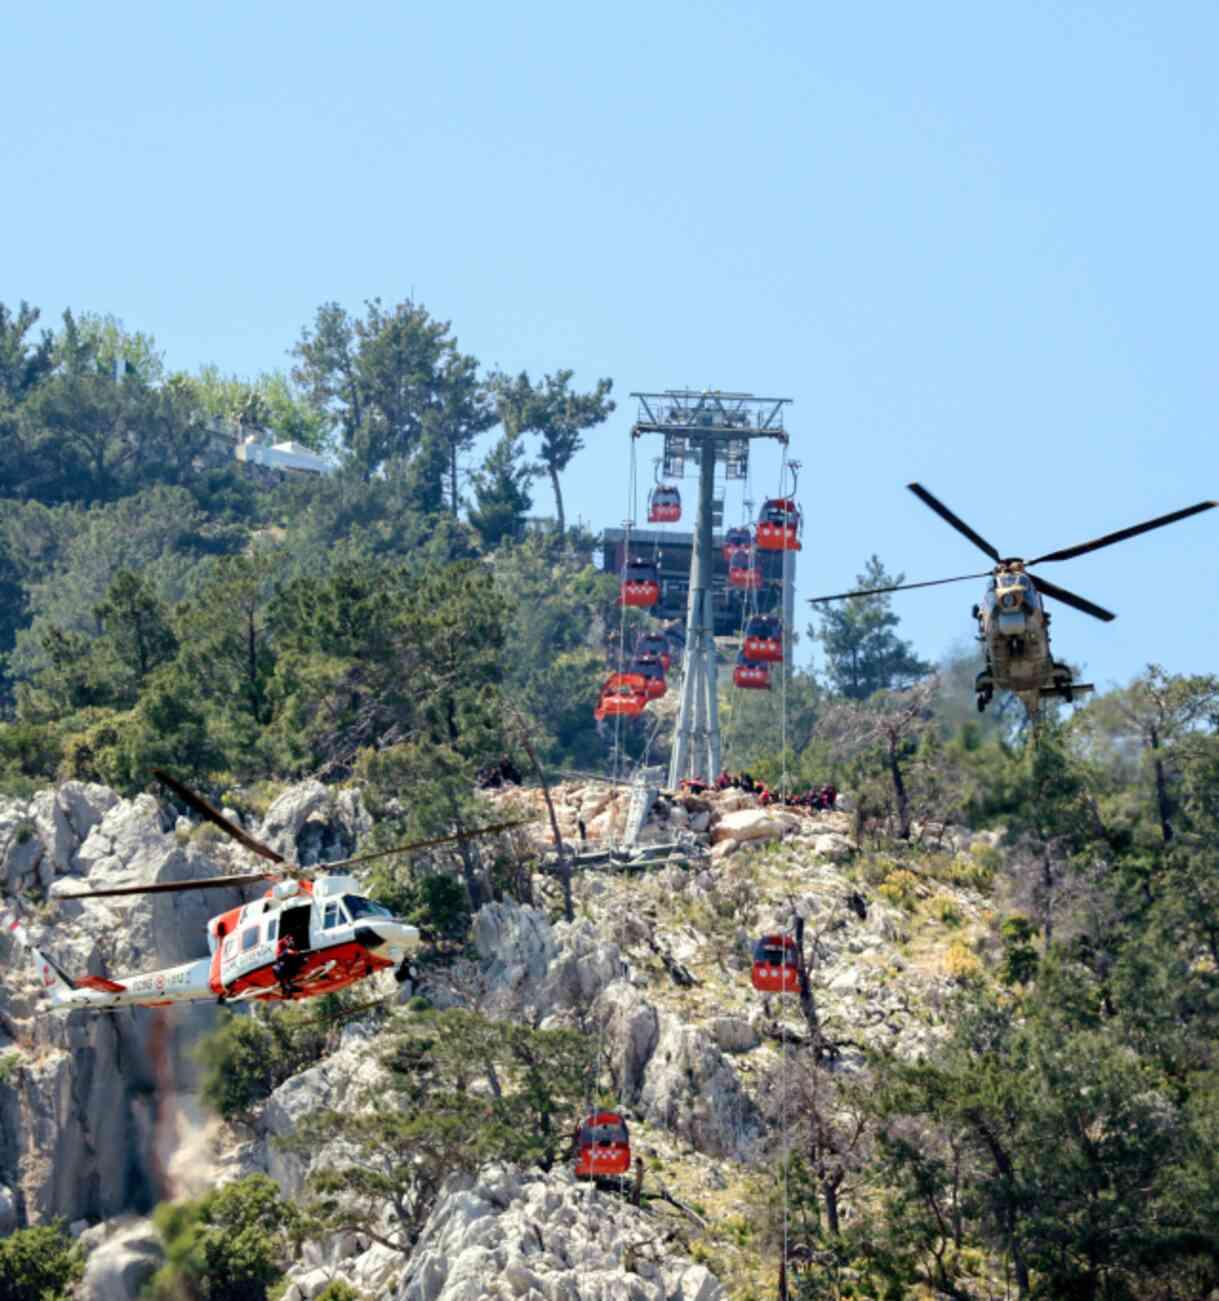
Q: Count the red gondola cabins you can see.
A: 12